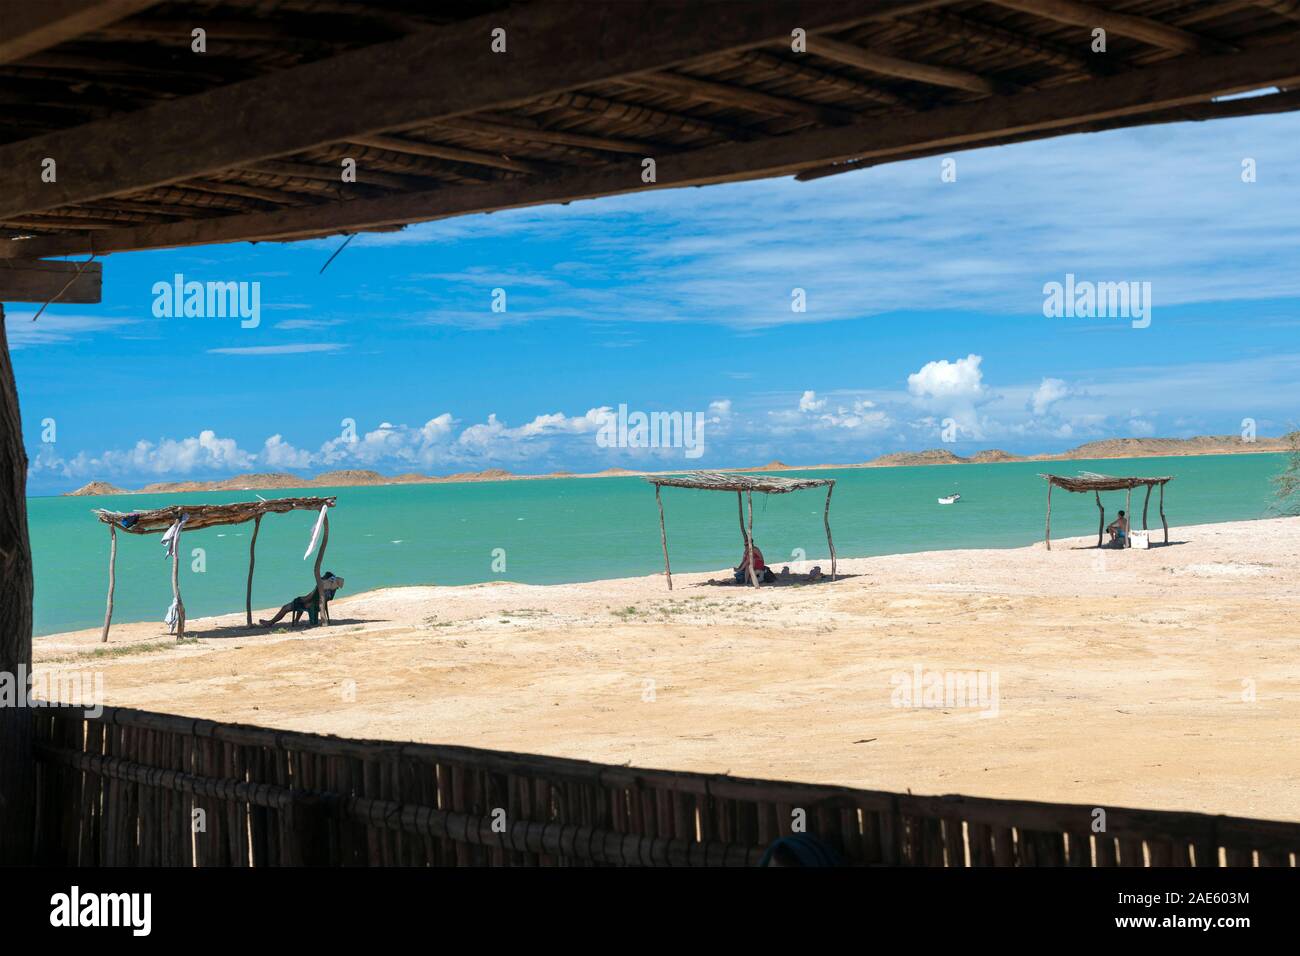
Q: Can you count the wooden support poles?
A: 13